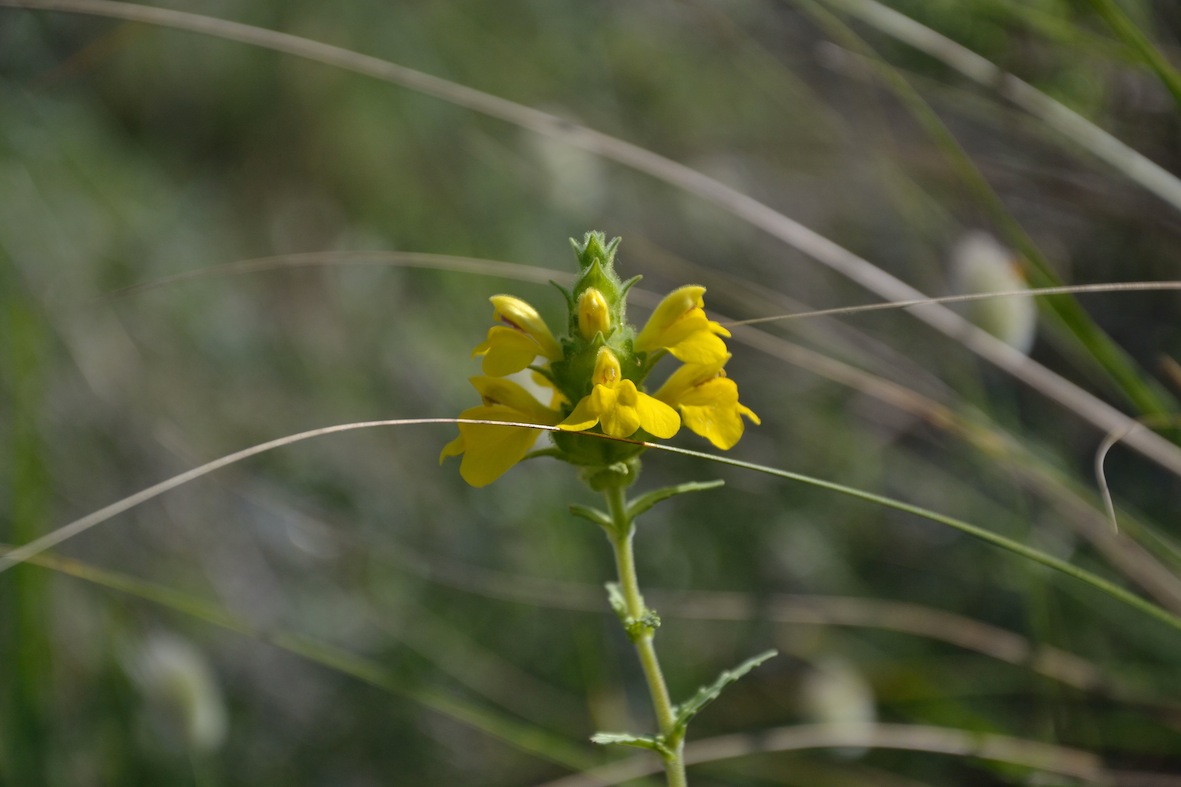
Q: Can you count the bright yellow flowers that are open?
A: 5